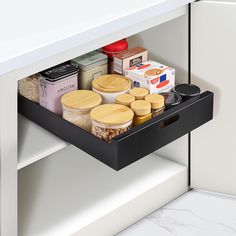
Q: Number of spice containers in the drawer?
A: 4